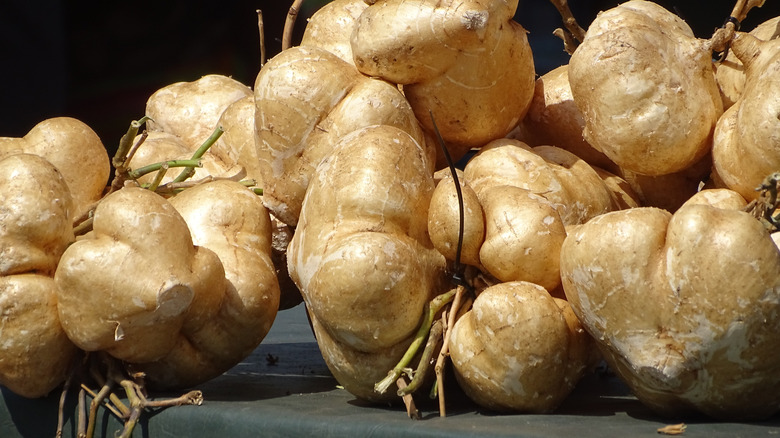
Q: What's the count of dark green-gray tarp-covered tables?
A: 1